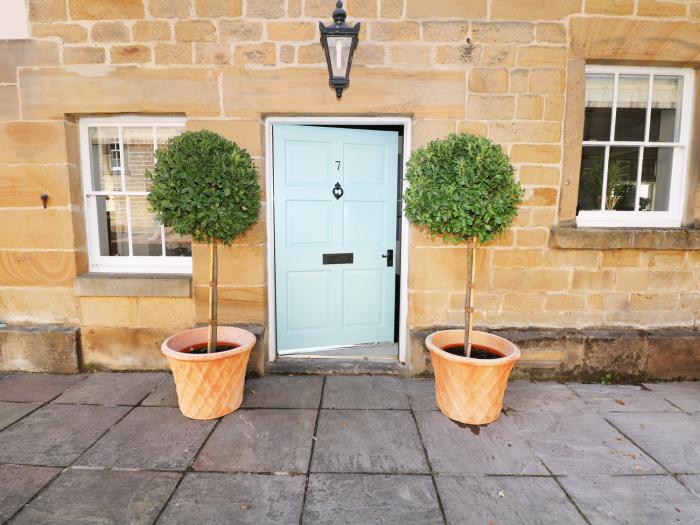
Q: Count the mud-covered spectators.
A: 0